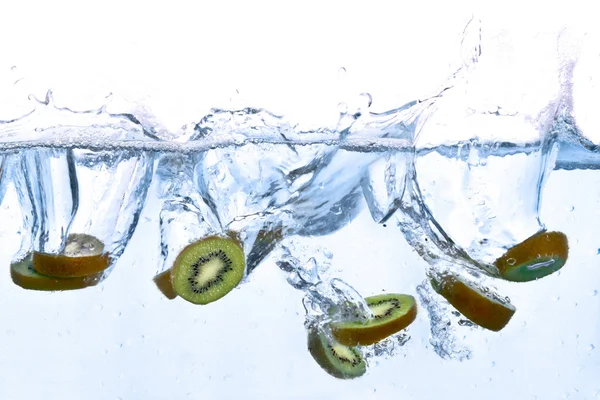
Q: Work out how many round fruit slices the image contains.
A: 8